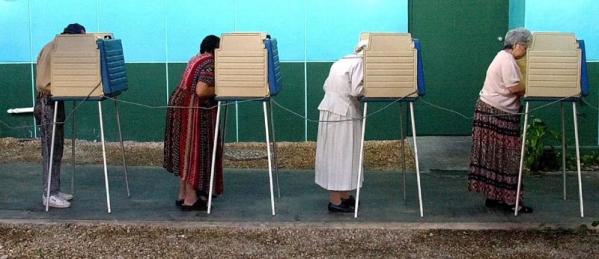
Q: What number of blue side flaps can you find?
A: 4